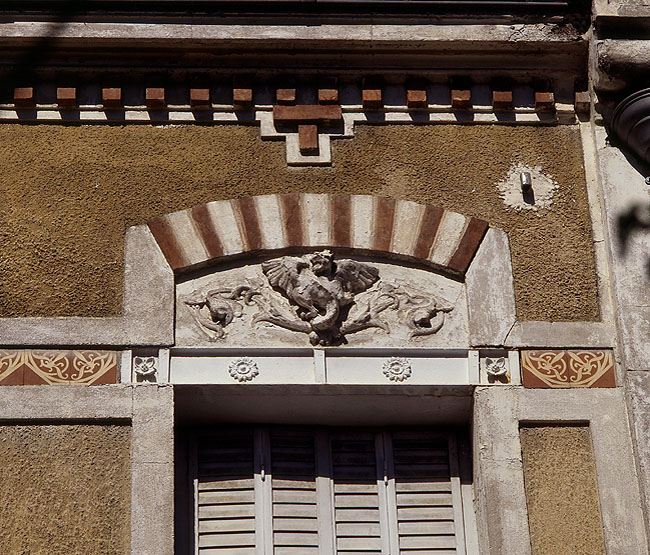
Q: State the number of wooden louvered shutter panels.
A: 4